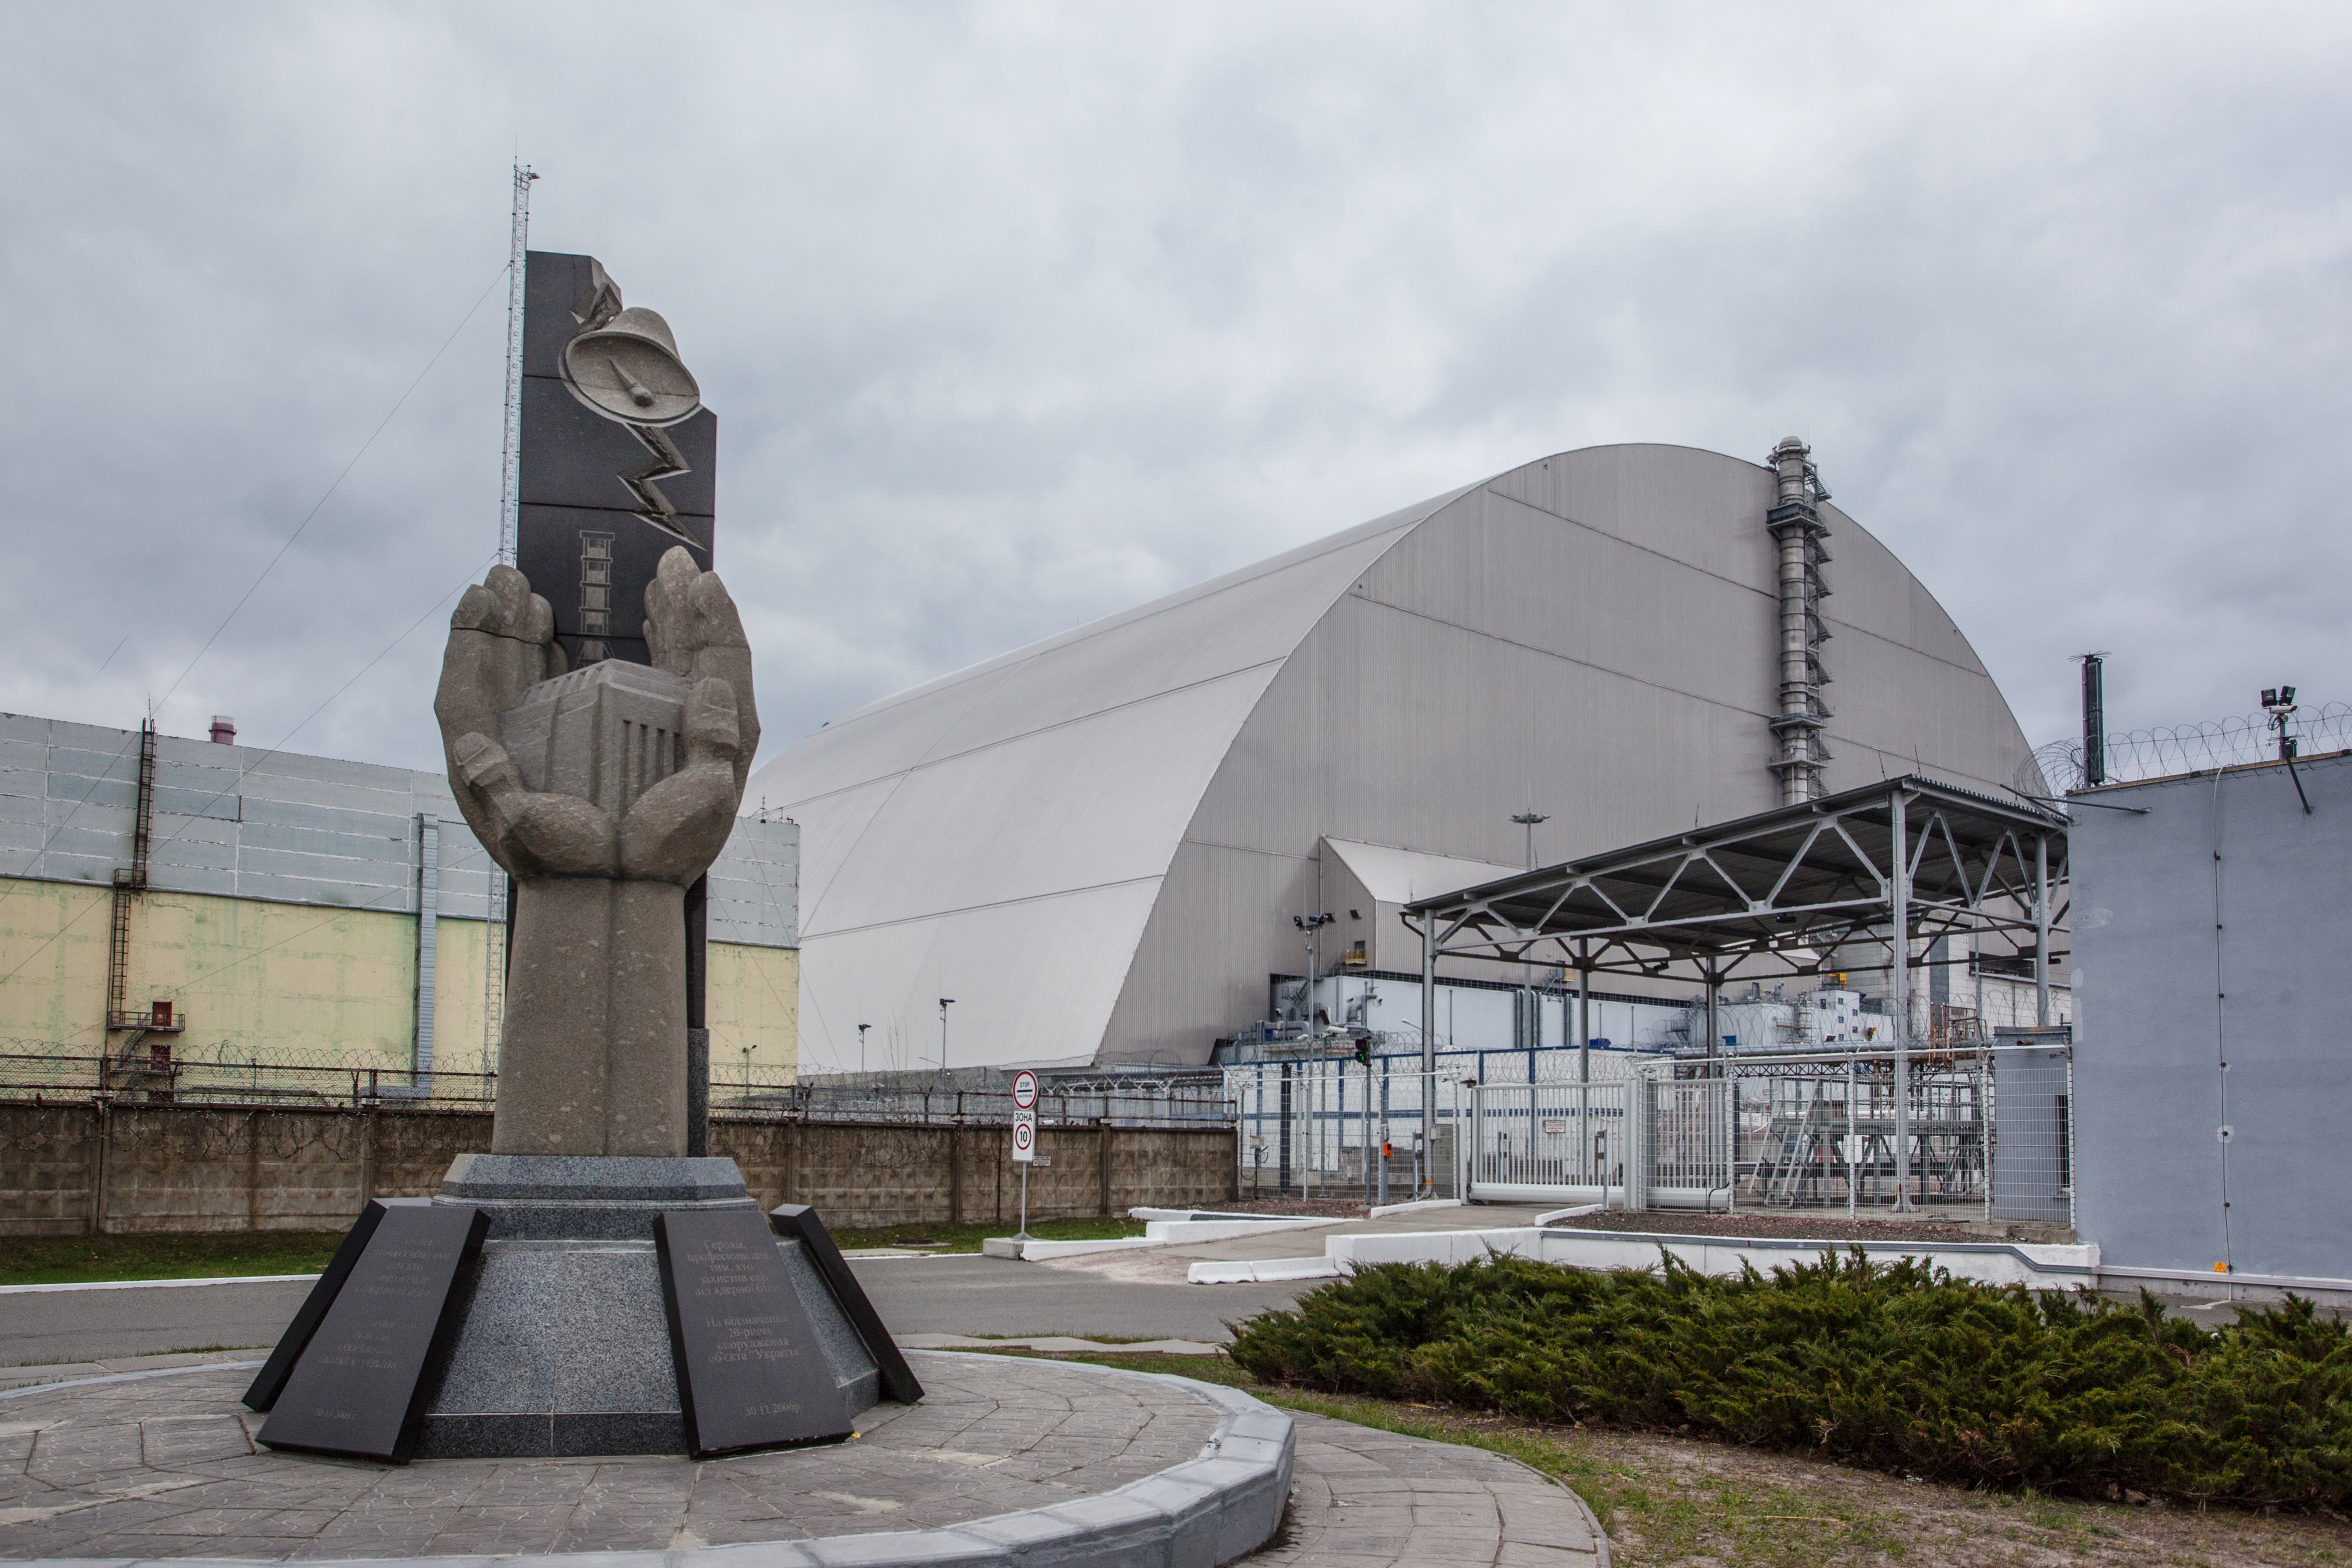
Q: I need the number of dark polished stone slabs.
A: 4